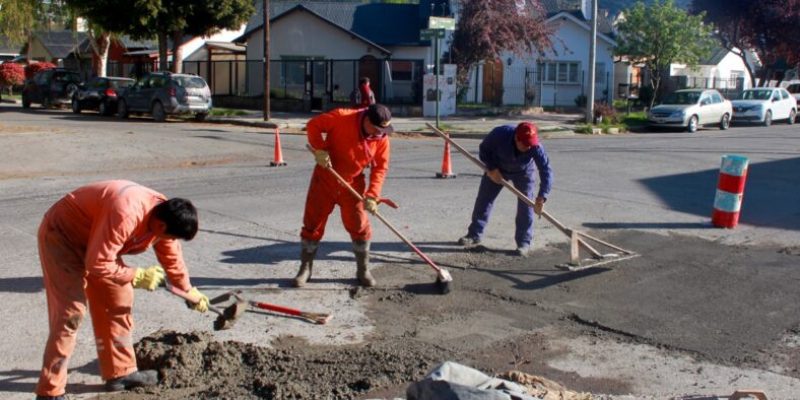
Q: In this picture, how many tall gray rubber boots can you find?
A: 2